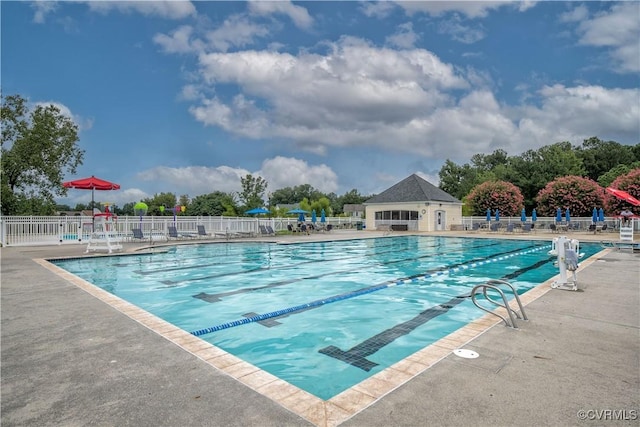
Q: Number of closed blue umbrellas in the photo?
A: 11